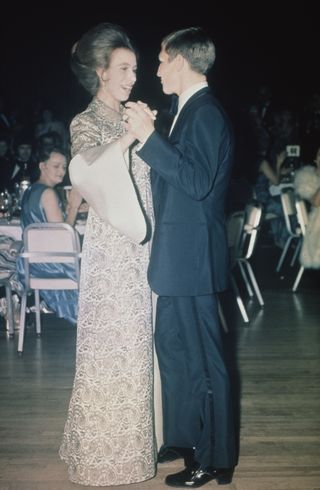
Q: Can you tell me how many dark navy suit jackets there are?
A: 1